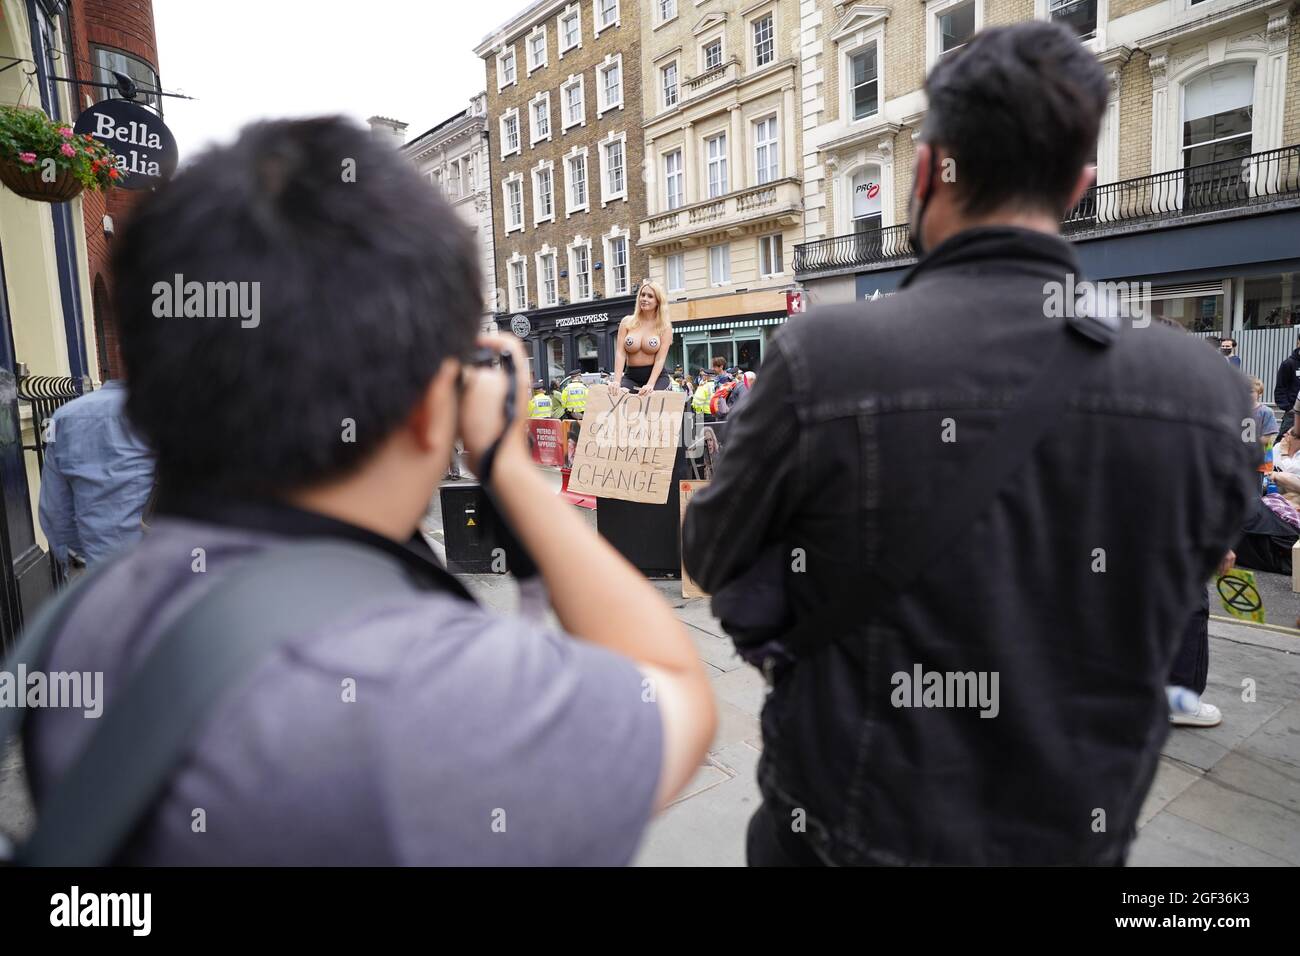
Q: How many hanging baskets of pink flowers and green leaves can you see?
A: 1